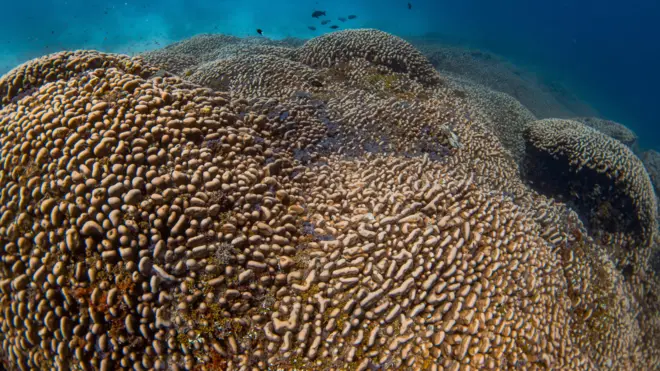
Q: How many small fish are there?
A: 8